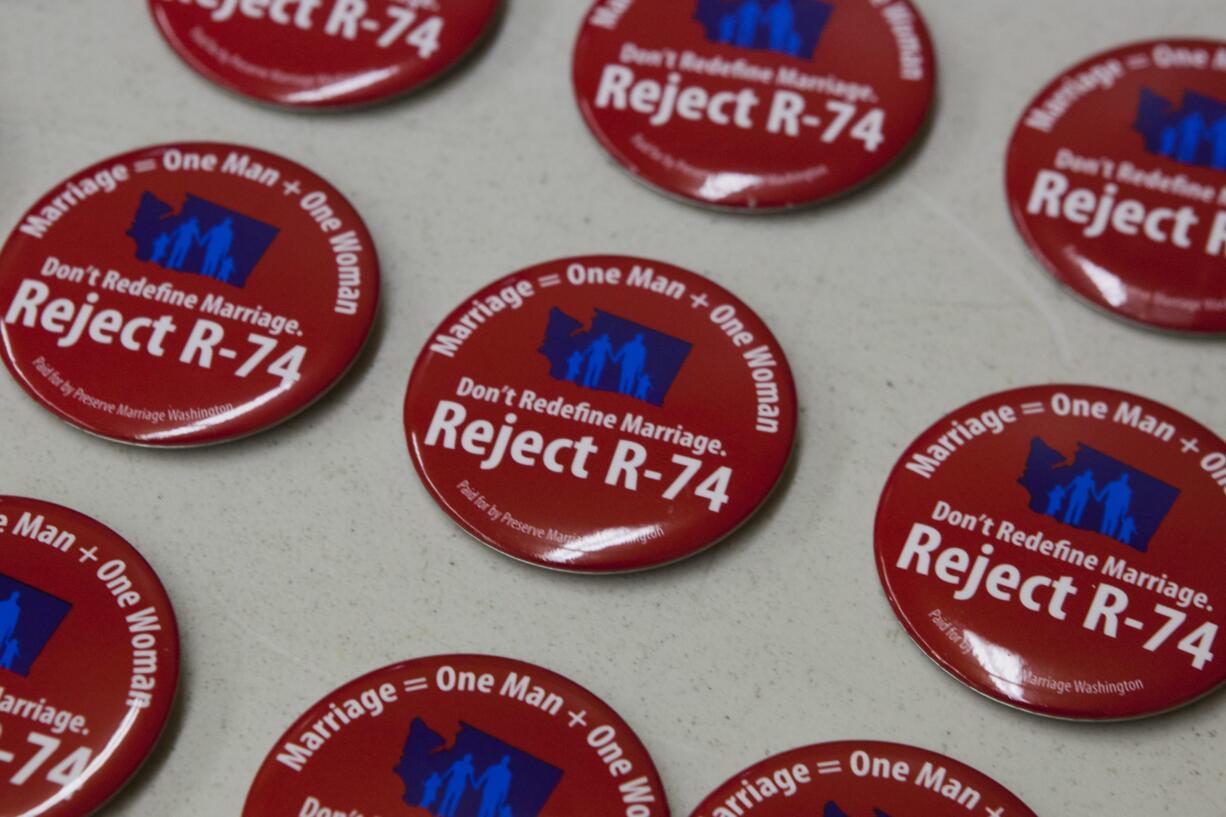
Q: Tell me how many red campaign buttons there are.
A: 9